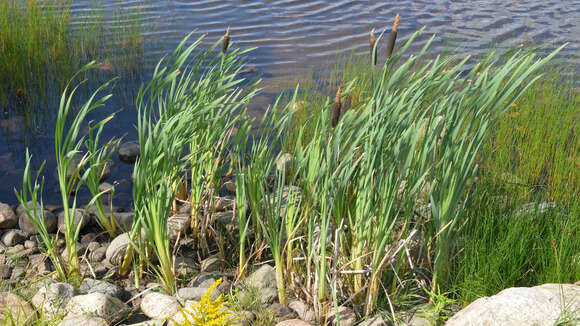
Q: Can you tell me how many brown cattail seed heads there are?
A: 4